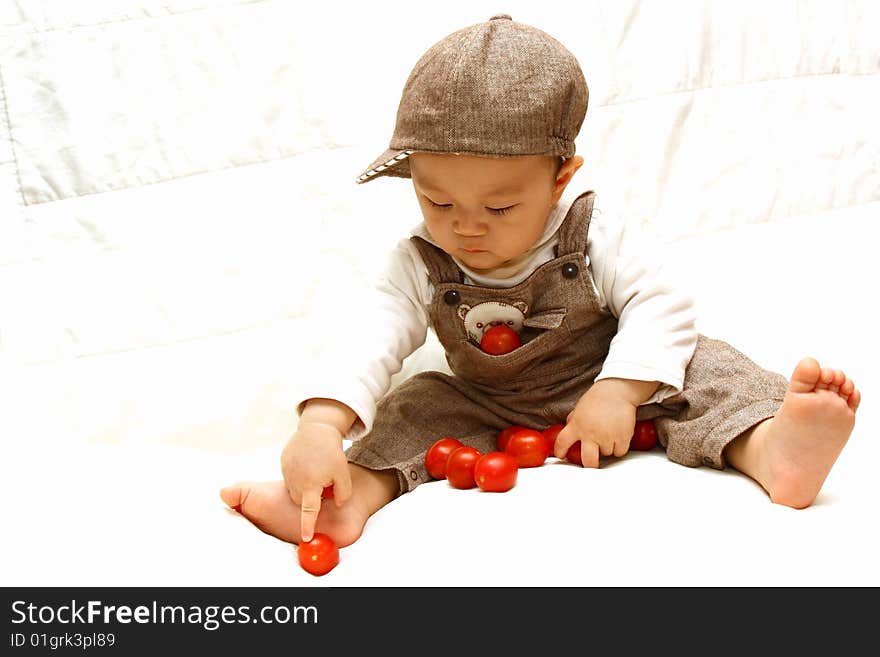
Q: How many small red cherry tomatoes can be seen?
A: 11